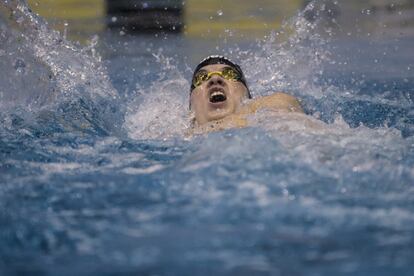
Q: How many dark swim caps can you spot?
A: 1